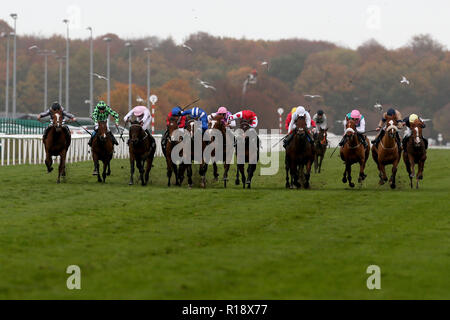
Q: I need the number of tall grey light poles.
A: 9